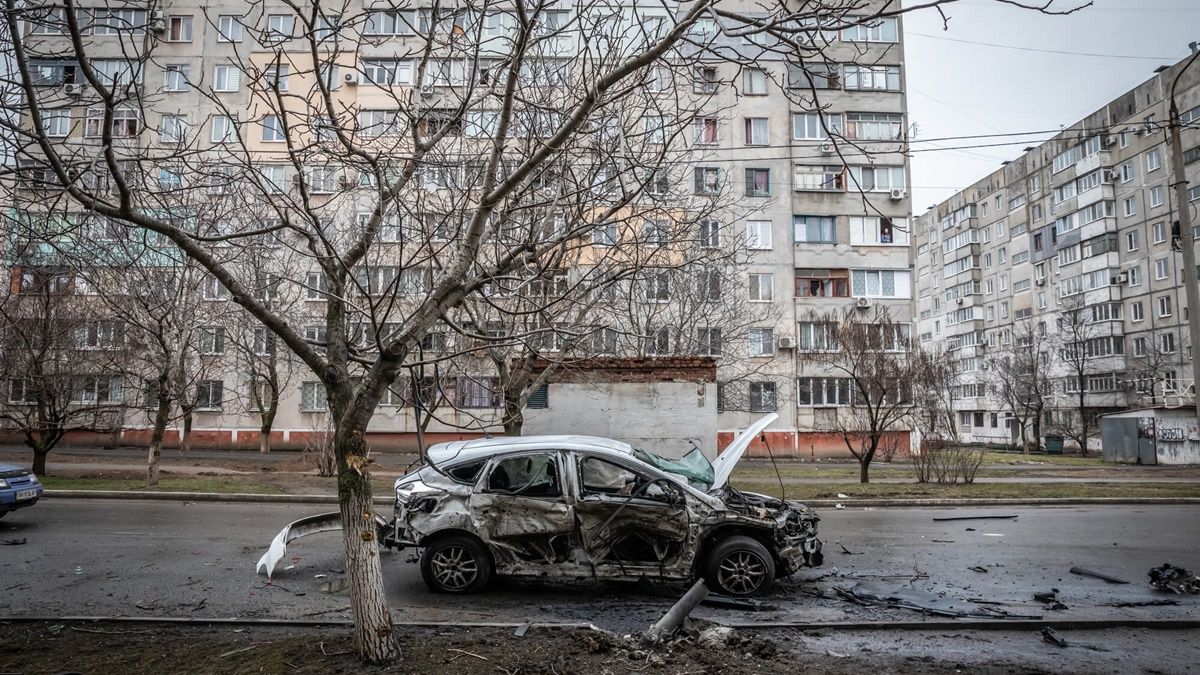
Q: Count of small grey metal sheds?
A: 1